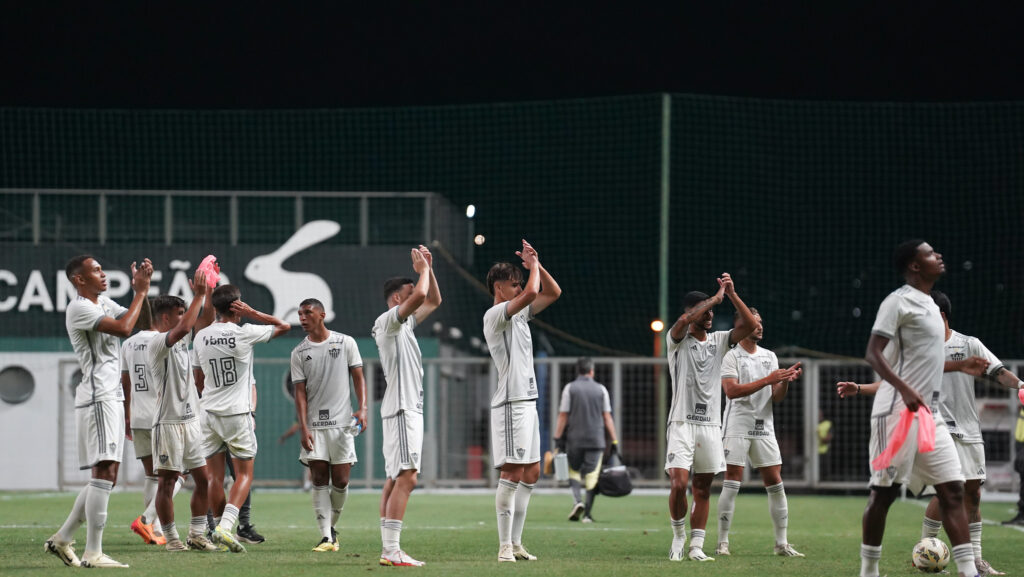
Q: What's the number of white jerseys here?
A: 11